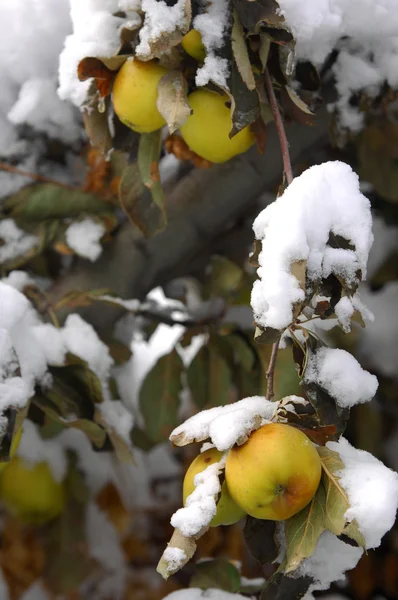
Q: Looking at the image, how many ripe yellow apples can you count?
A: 6